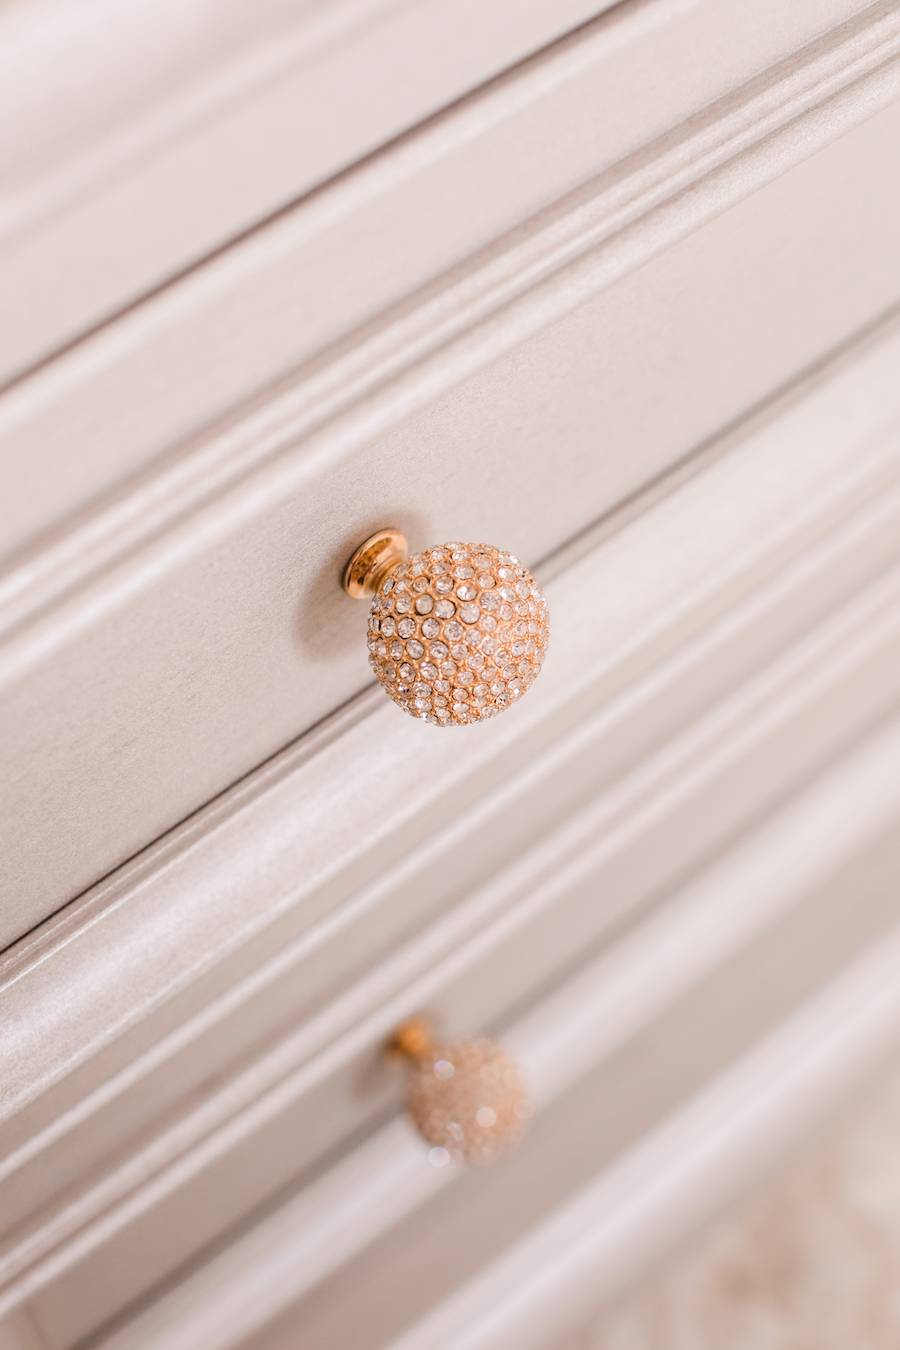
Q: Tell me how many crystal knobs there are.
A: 2